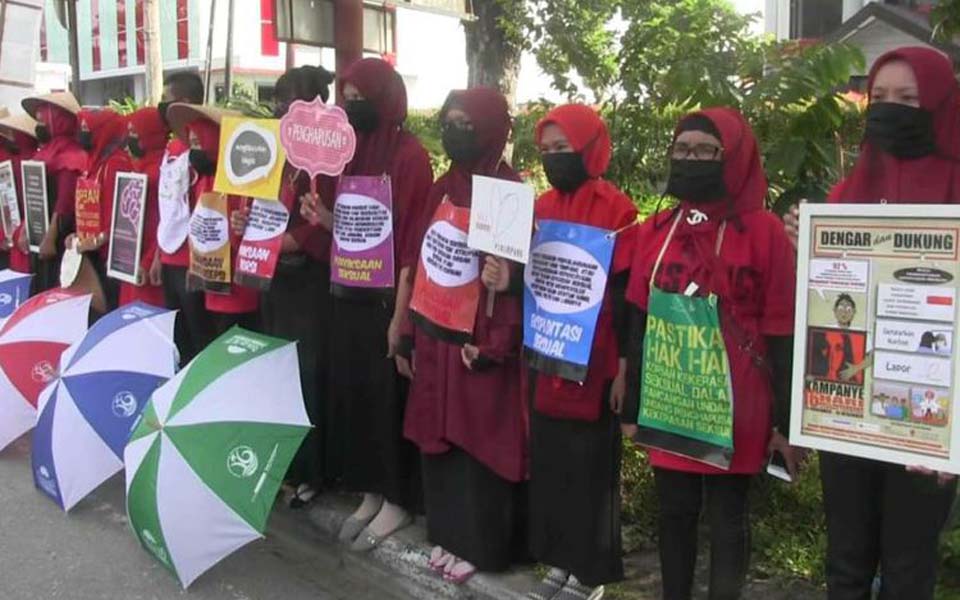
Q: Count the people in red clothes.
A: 12